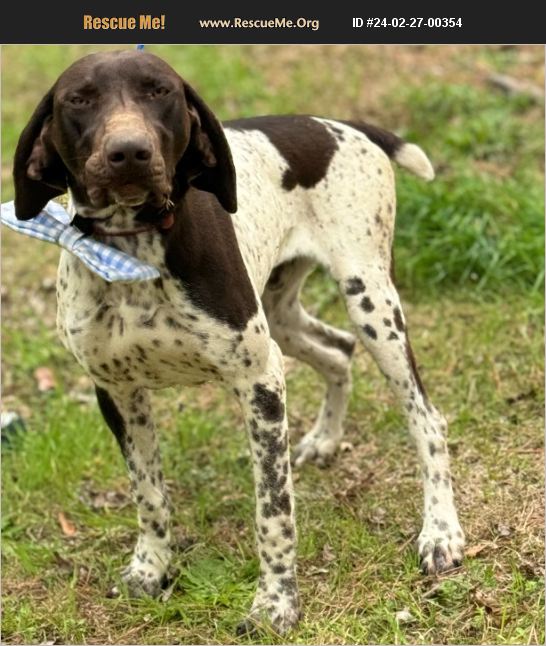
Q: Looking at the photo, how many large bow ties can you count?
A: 1